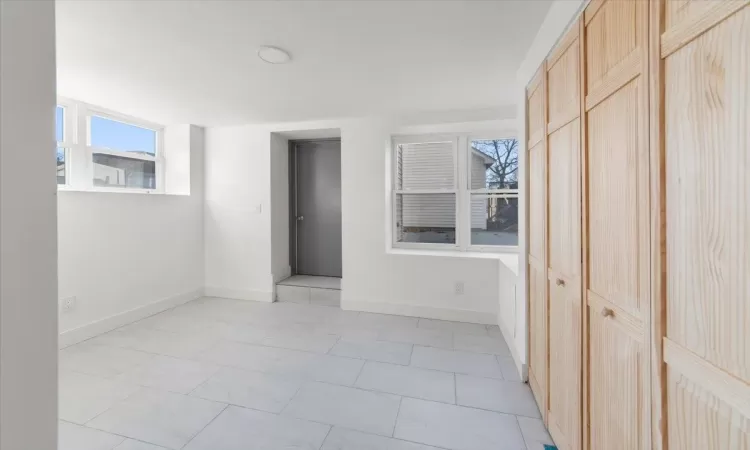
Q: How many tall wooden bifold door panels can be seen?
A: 4